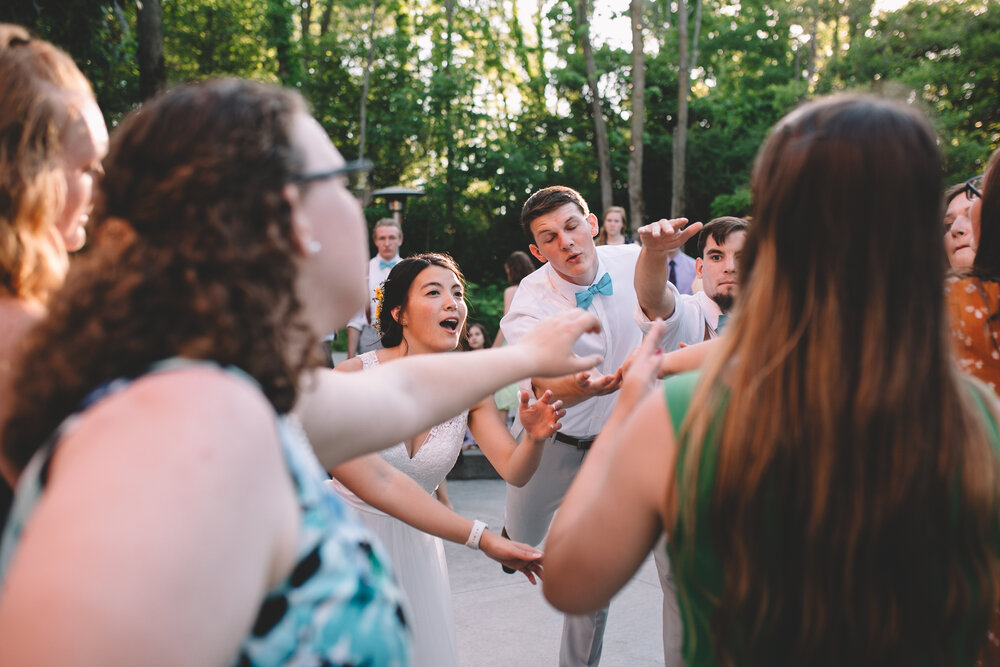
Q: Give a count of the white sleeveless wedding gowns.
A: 1